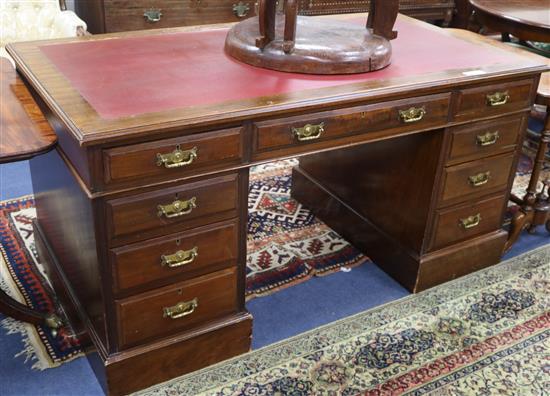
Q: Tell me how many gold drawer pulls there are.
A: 10